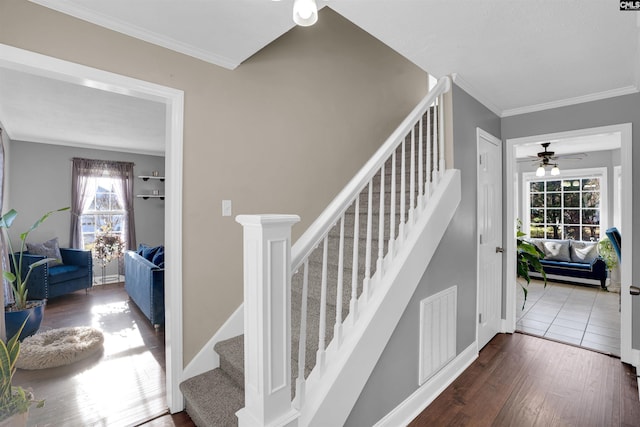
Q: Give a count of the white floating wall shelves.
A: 2